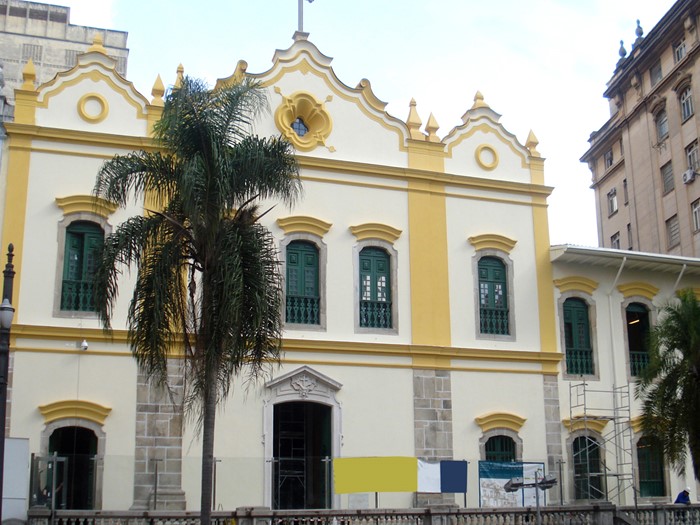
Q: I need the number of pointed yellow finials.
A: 8